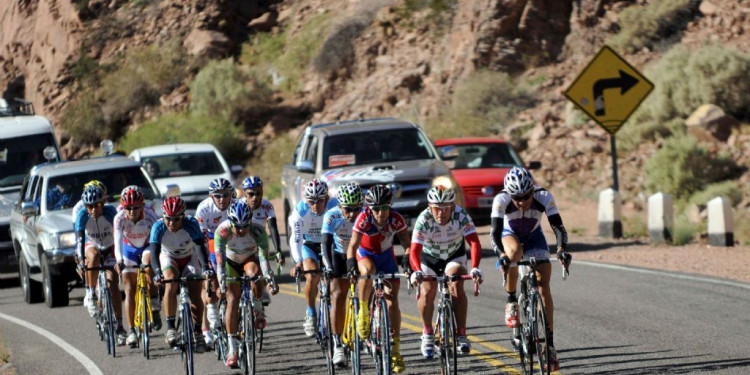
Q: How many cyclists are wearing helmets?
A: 12